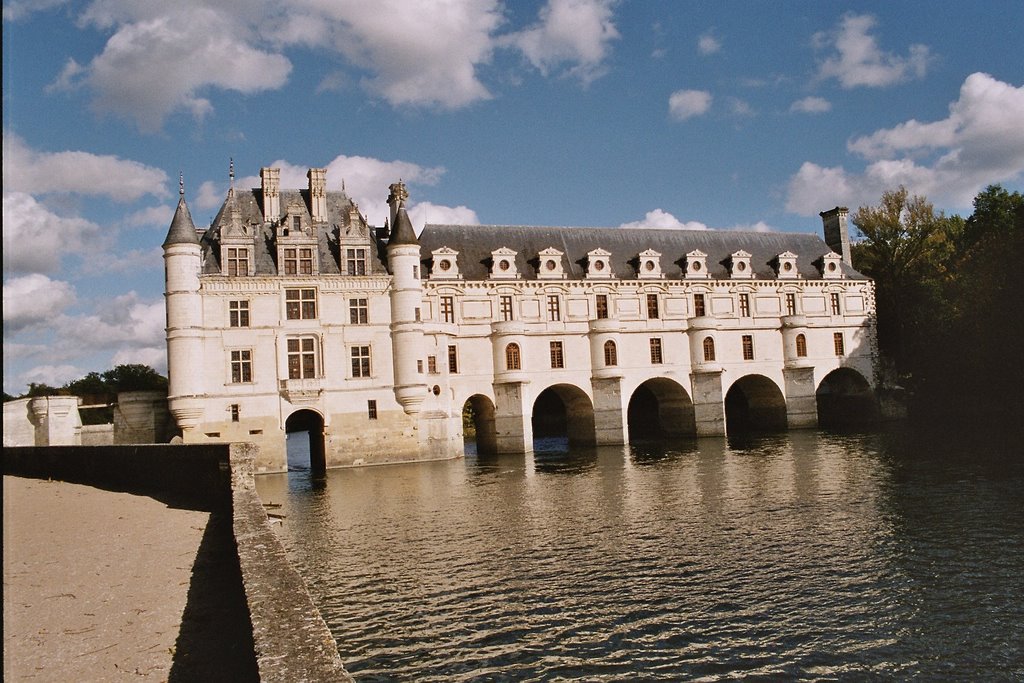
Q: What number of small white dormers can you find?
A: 9